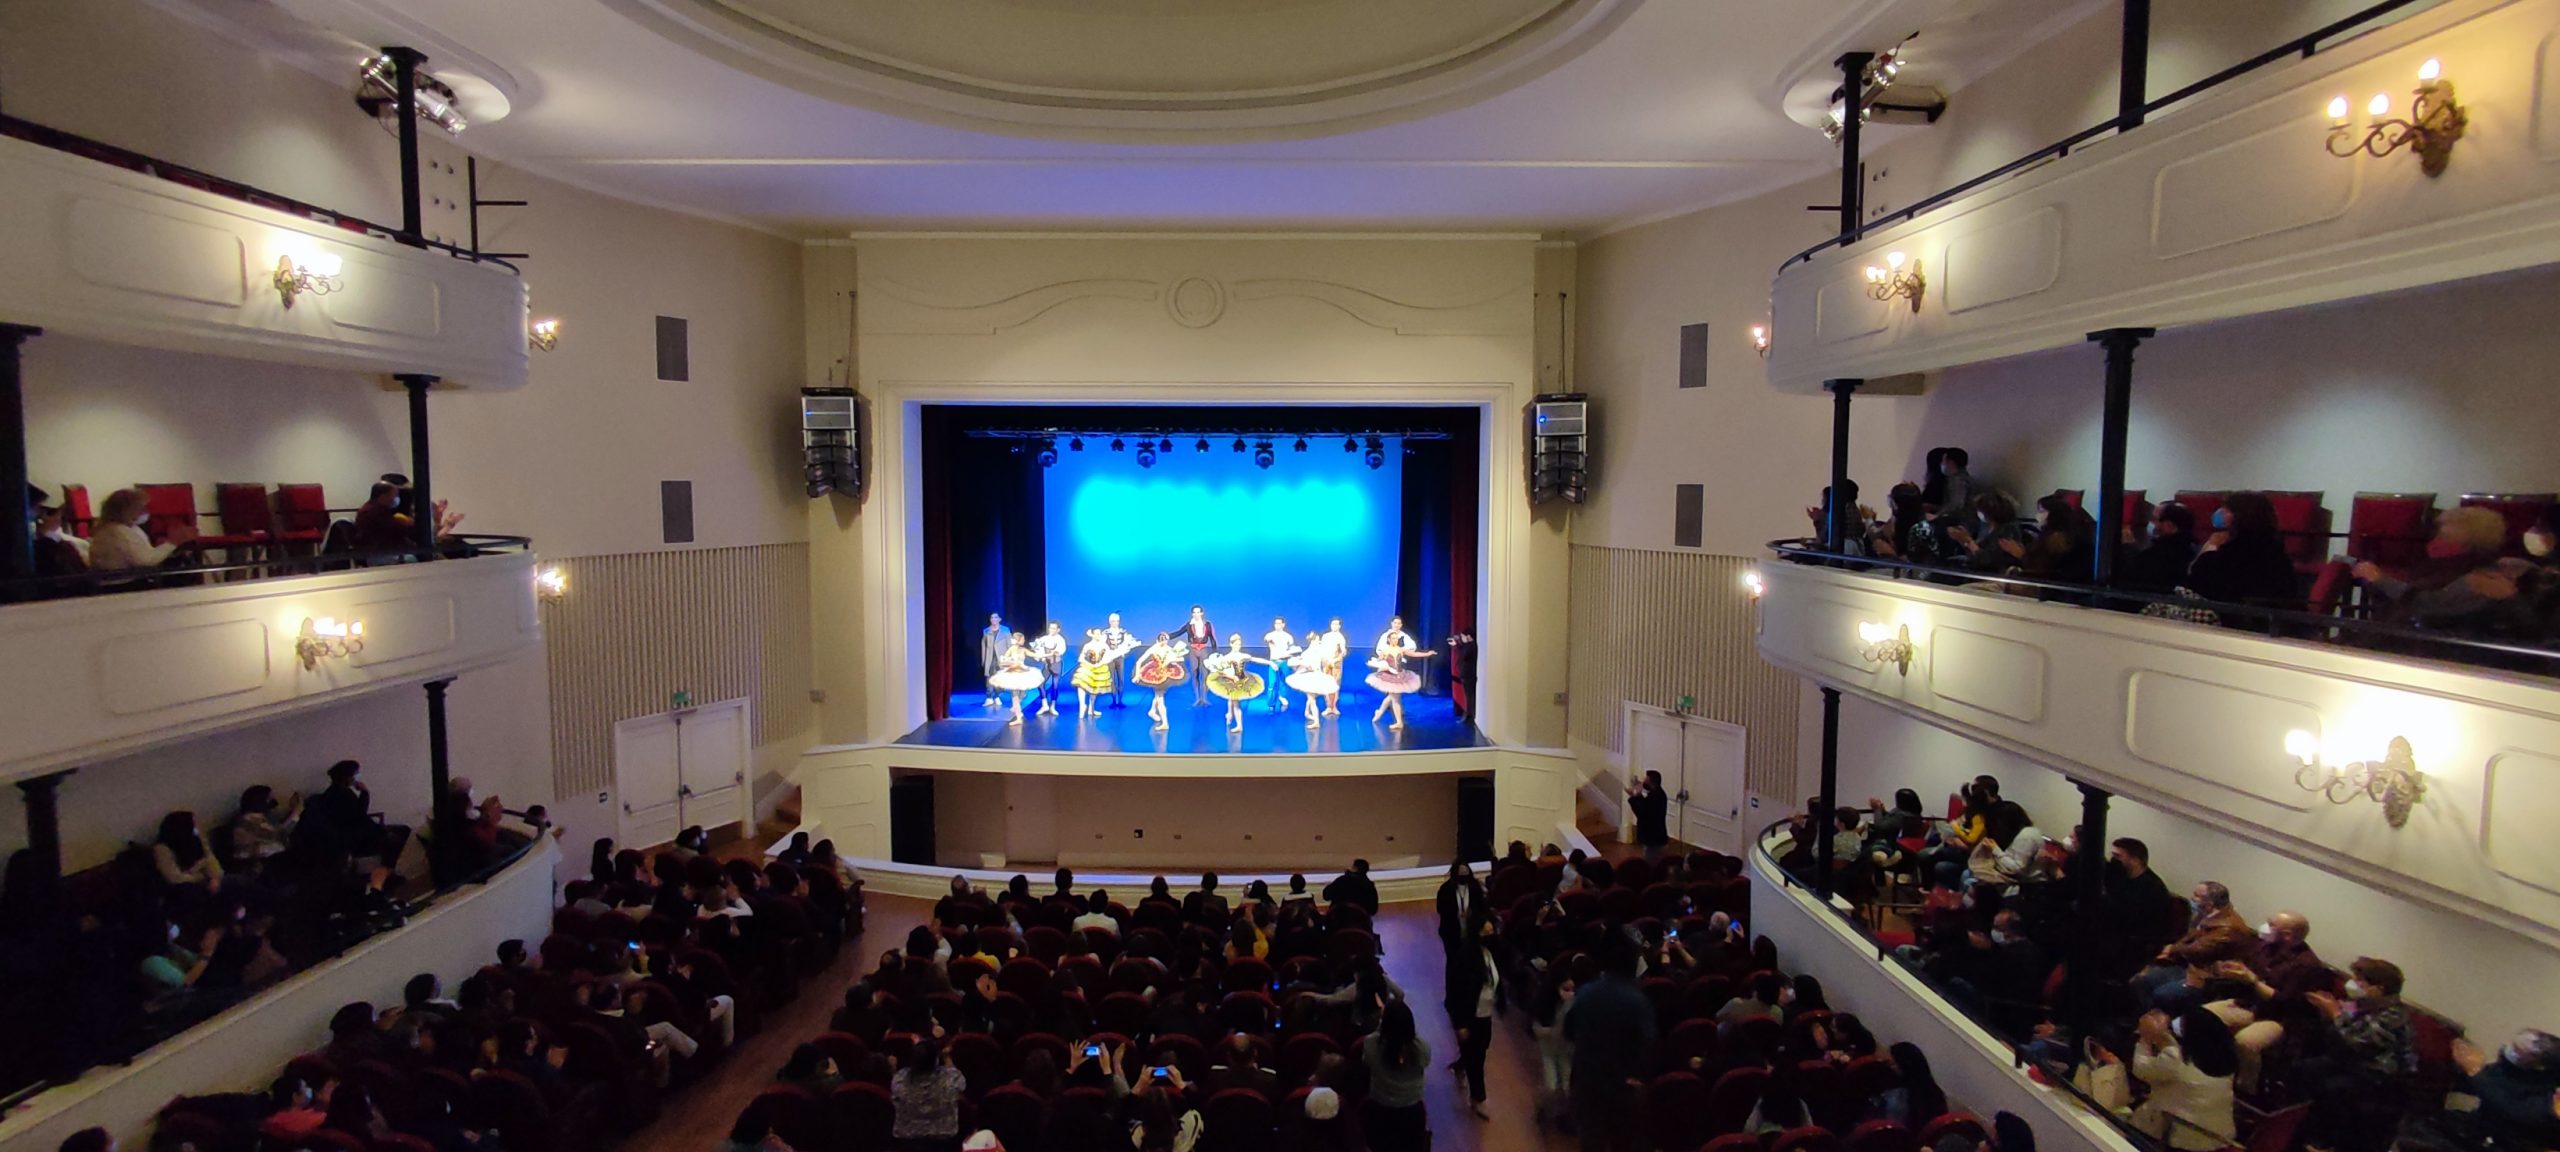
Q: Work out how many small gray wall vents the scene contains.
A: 4